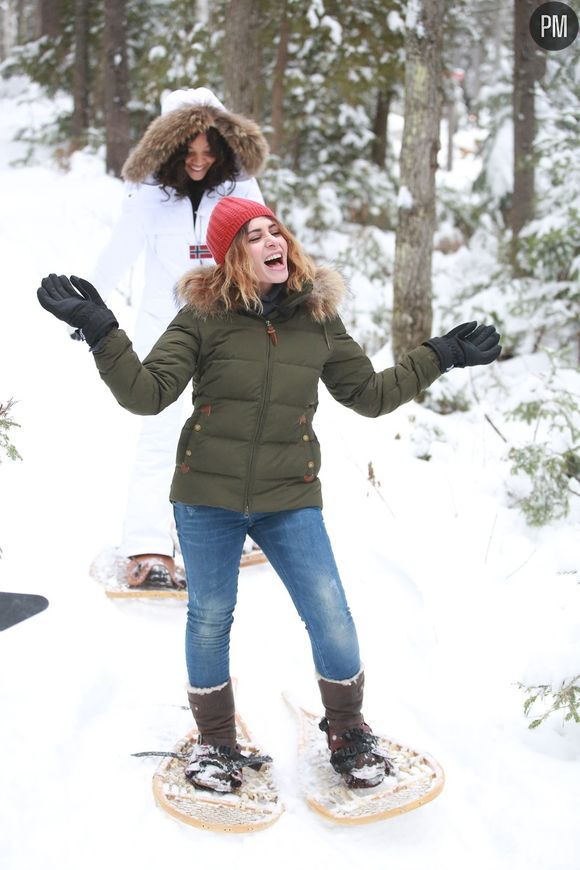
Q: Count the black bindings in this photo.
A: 2